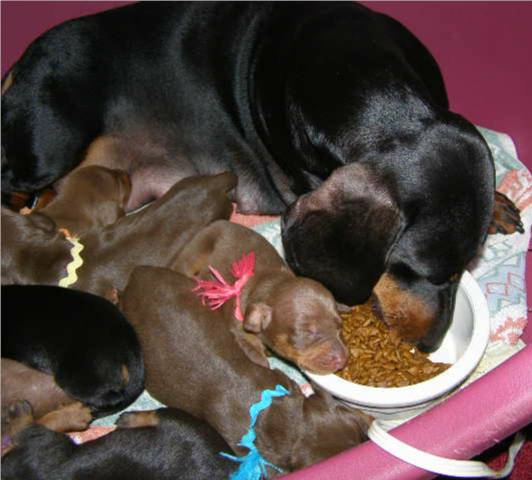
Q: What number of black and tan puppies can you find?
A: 2